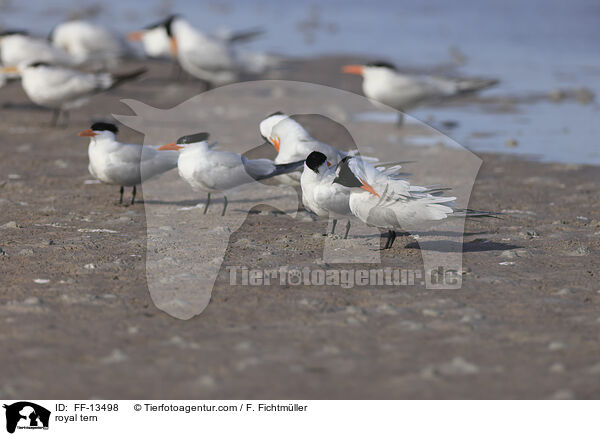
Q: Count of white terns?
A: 11